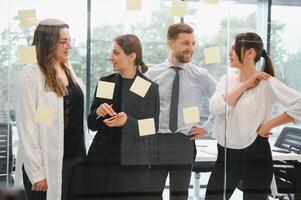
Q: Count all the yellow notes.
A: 11